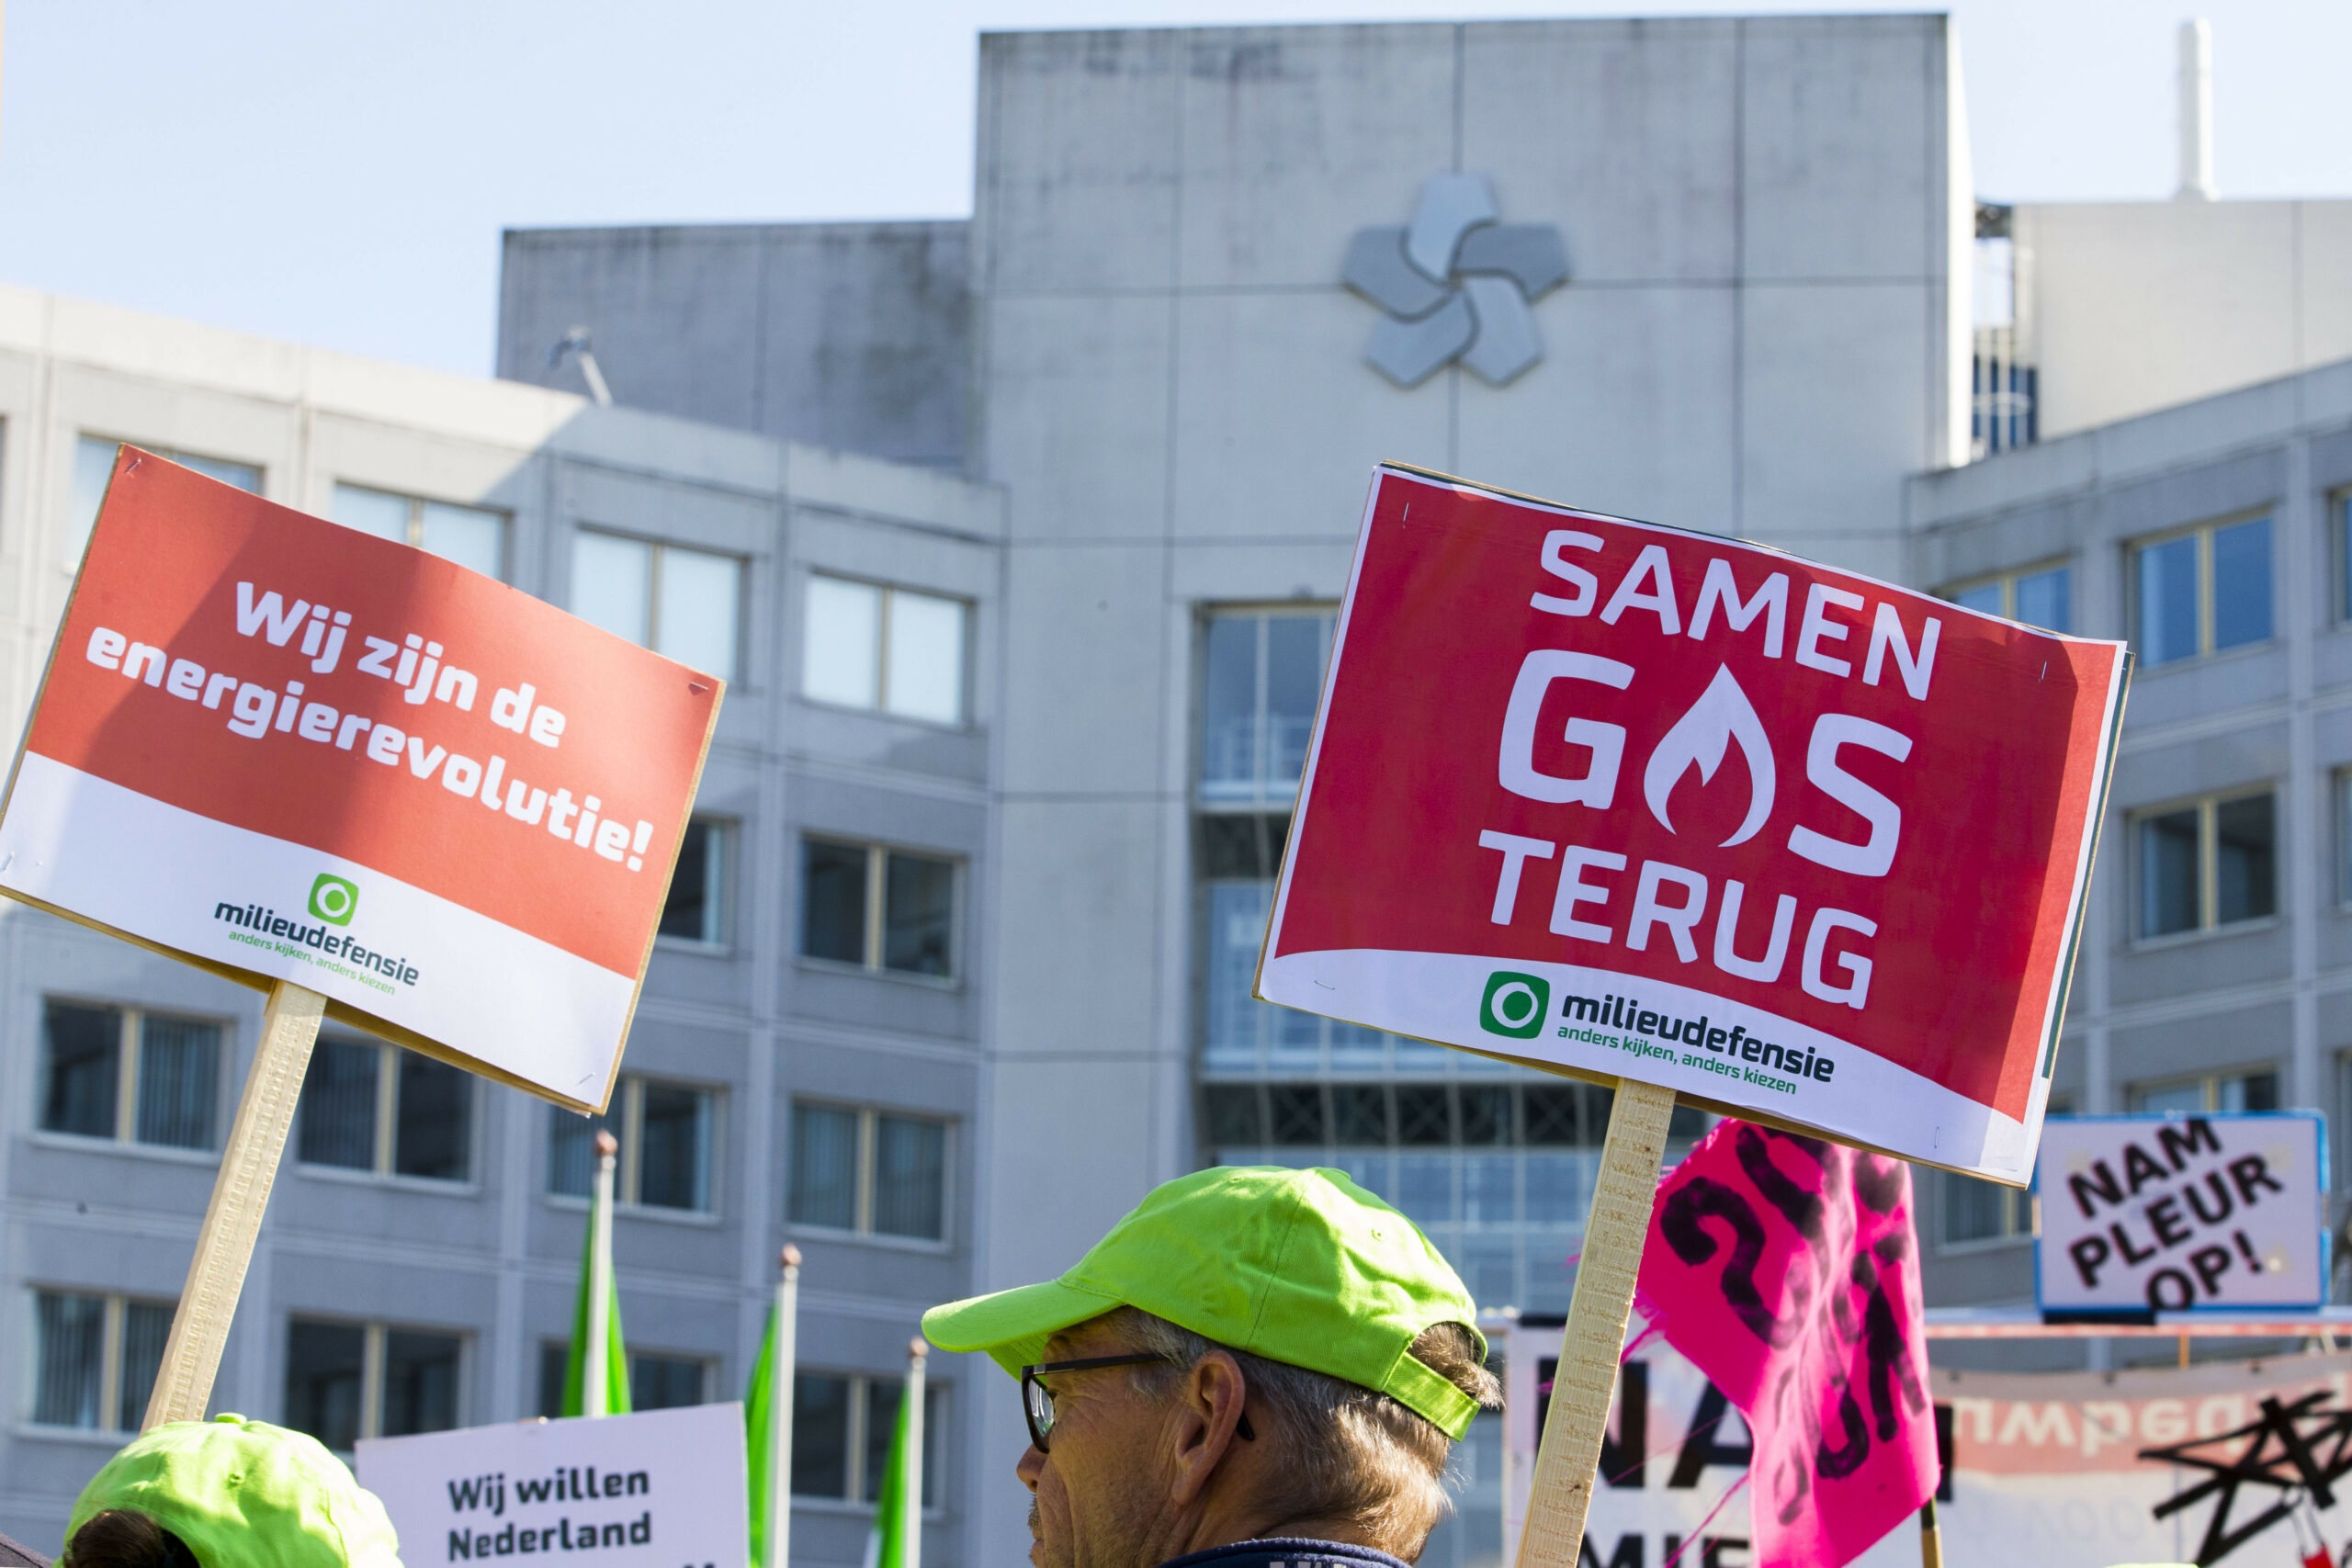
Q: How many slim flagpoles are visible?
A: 3